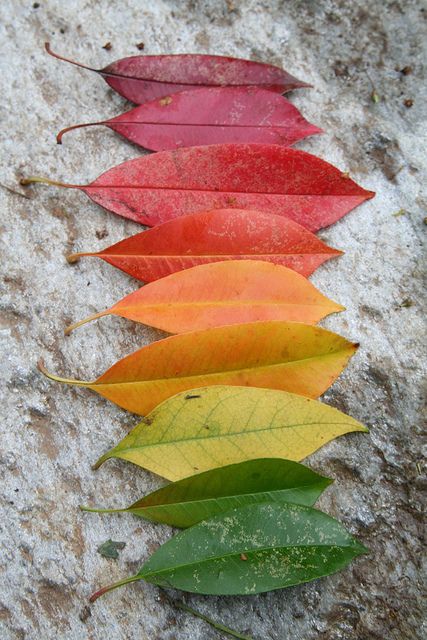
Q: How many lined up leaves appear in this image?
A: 9